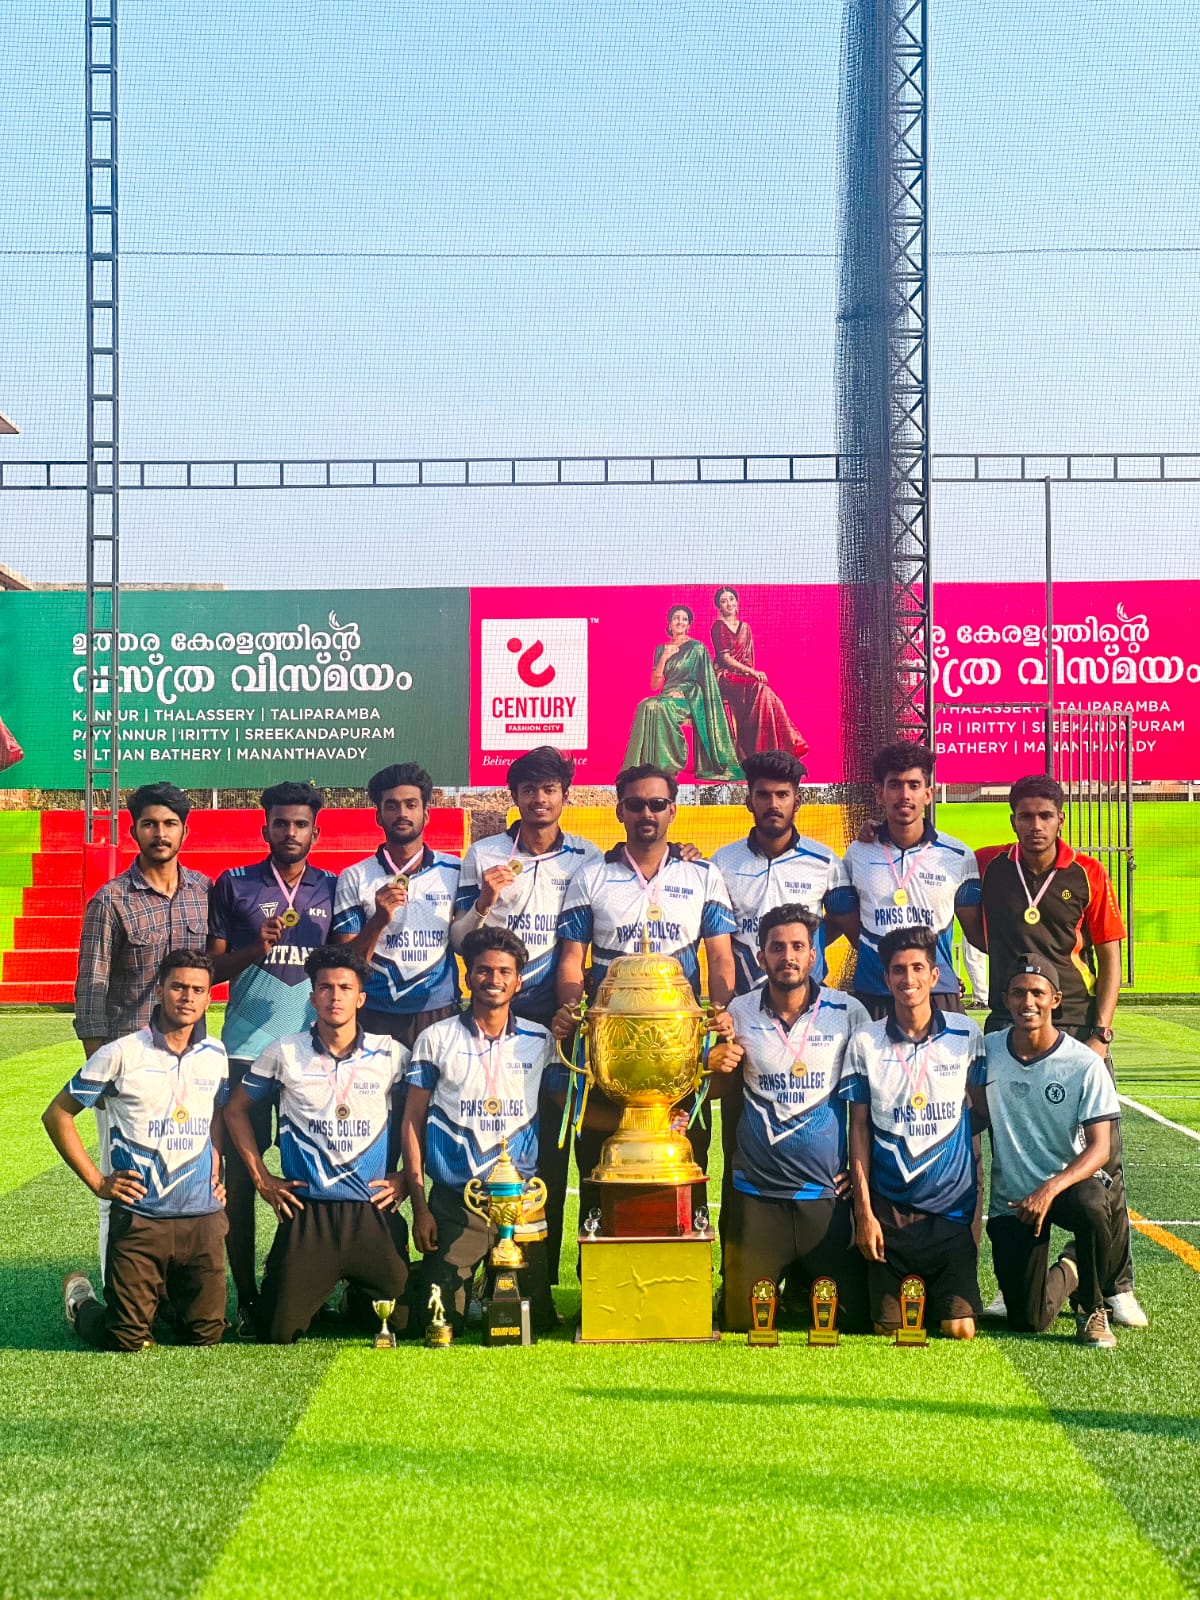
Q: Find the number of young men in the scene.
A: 14